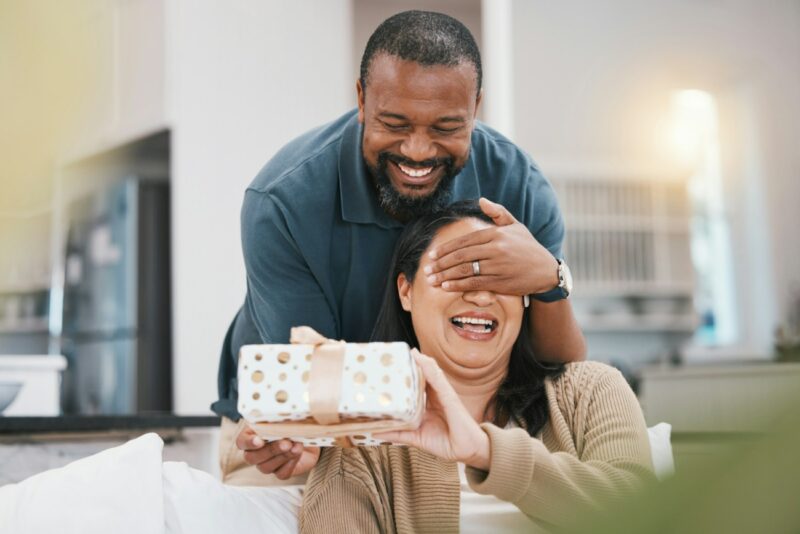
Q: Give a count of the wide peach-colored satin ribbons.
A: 1